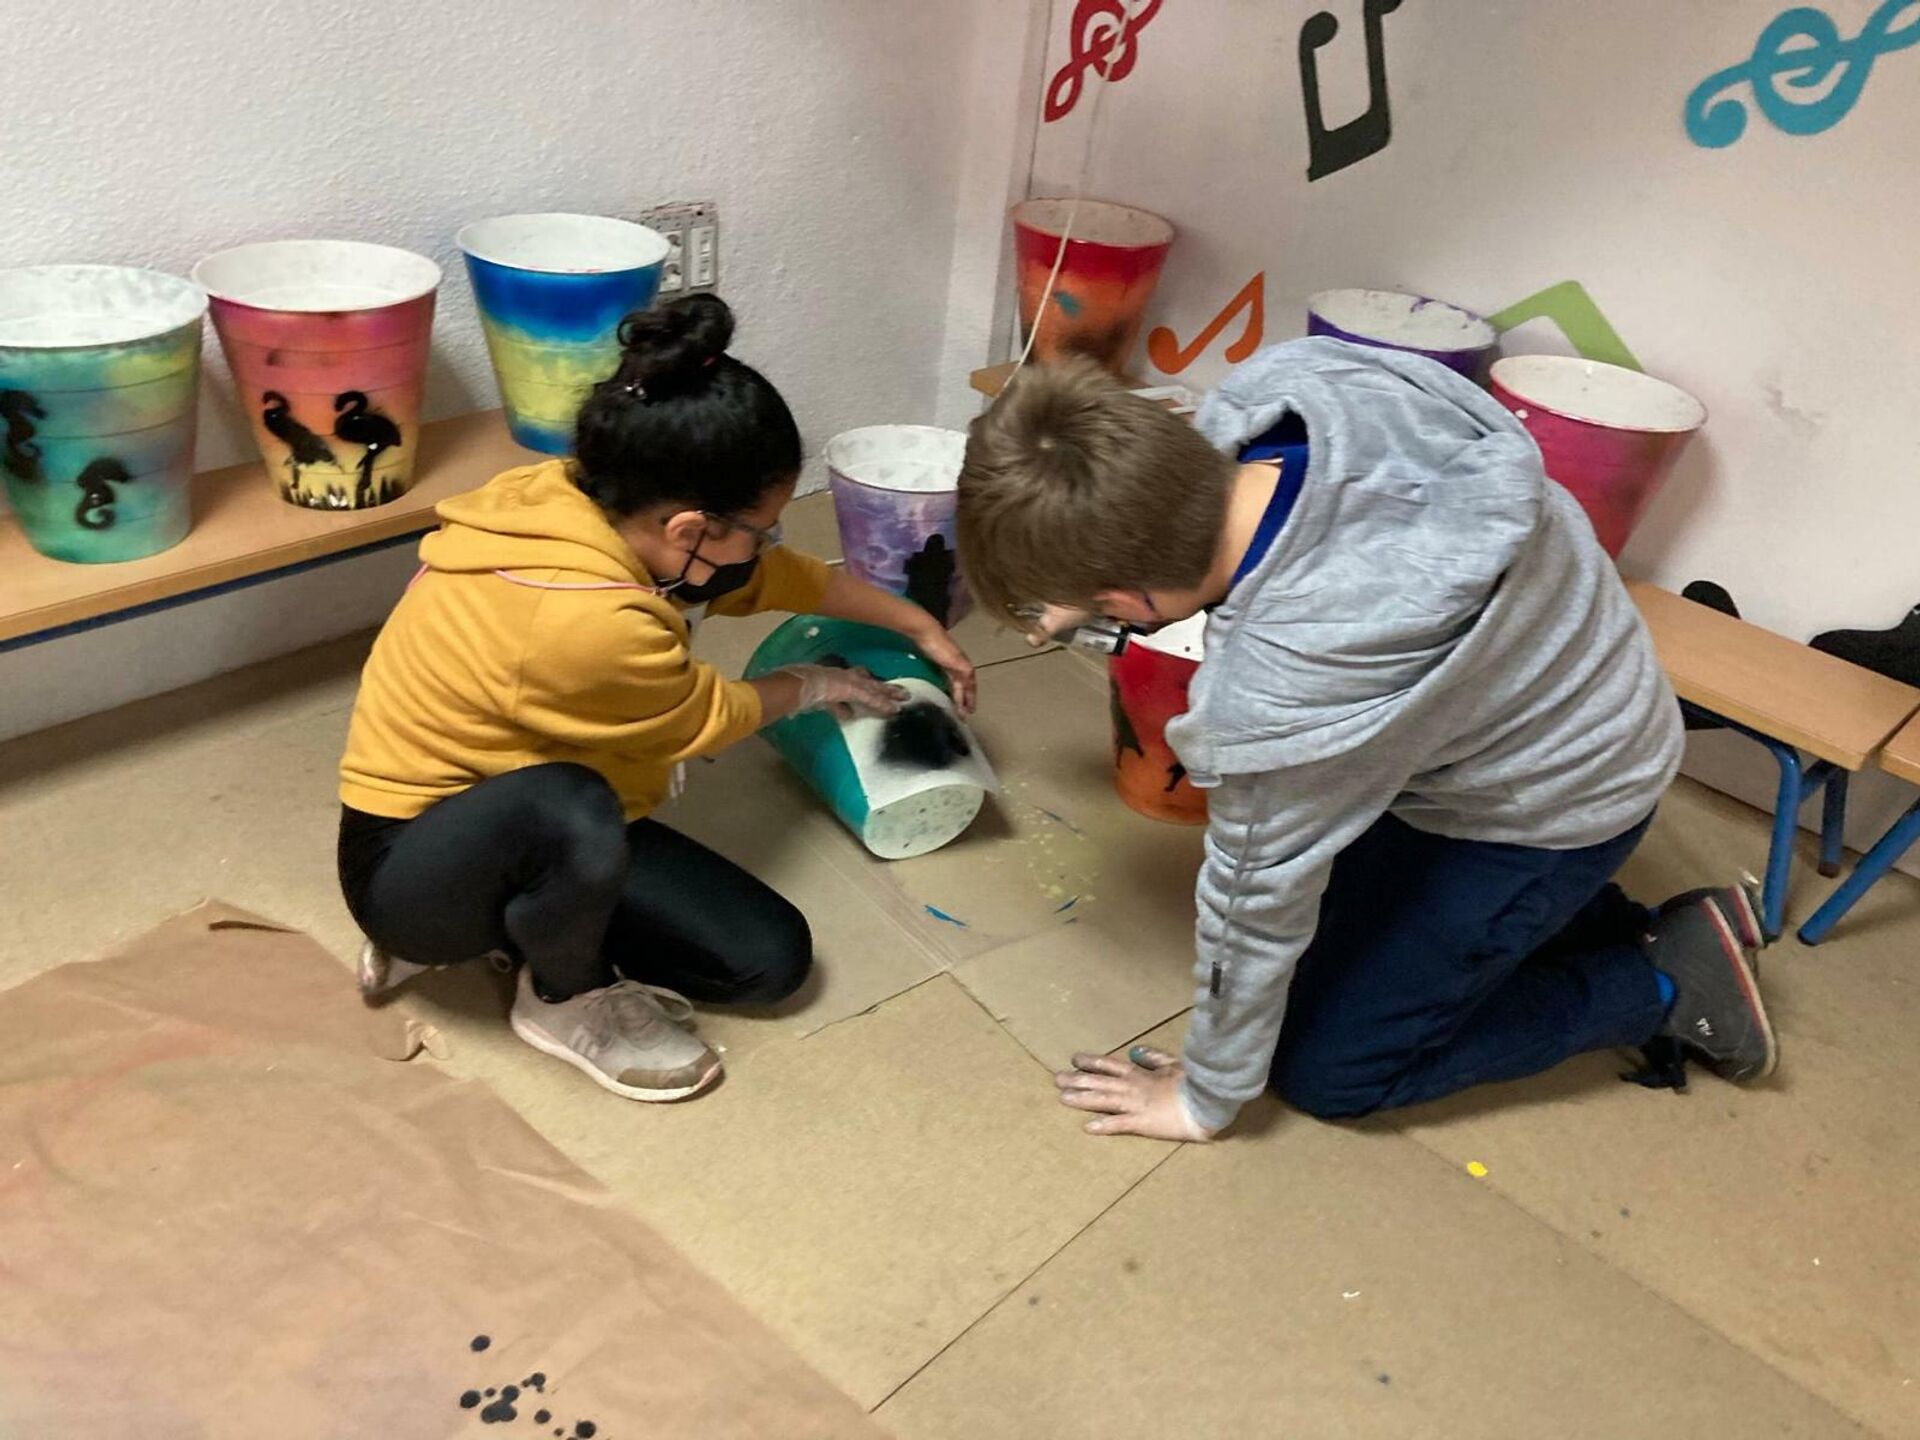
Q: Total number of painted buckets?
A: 9